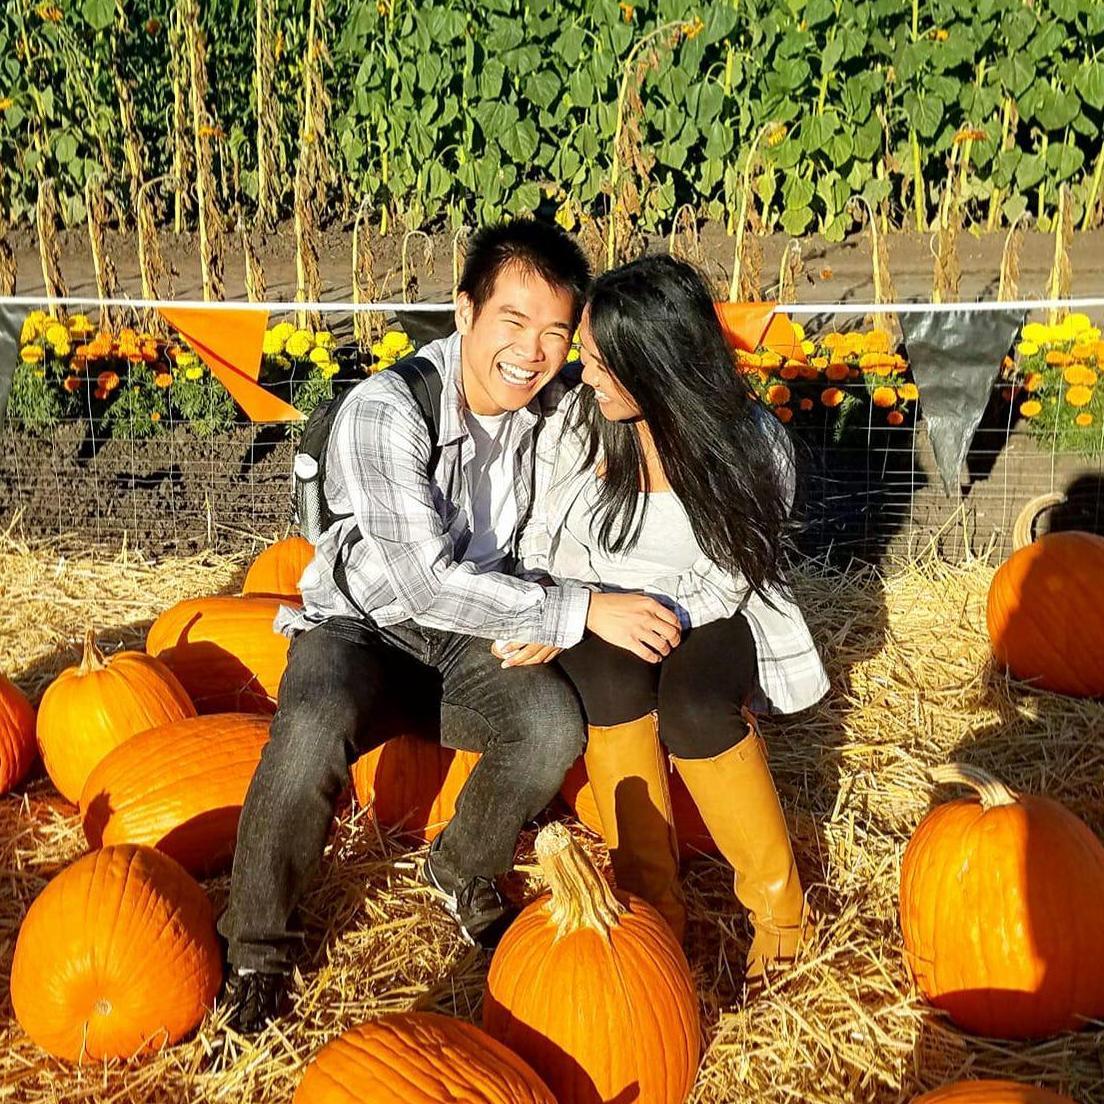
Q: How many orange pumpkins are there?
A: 13